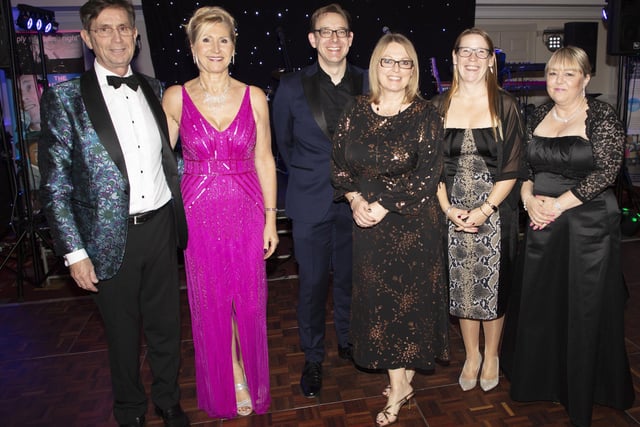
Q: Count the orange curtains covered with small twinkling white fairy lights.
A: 0